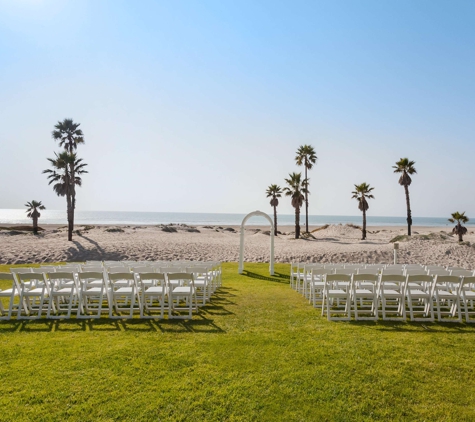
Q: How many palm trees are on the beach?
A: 9